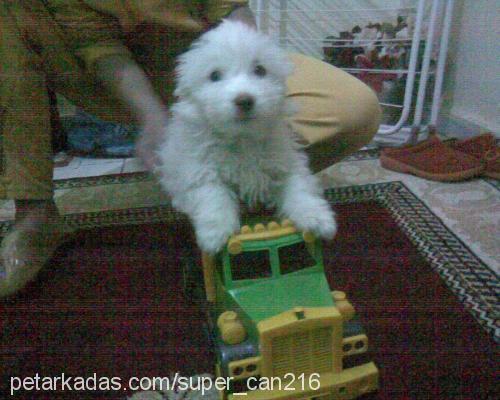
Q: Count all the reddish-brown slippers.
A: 2